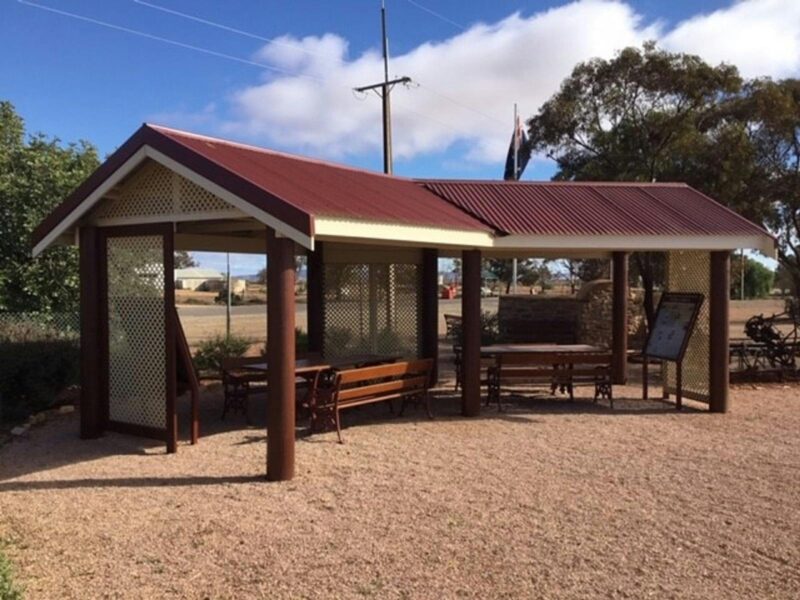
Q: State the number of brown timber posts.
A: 7